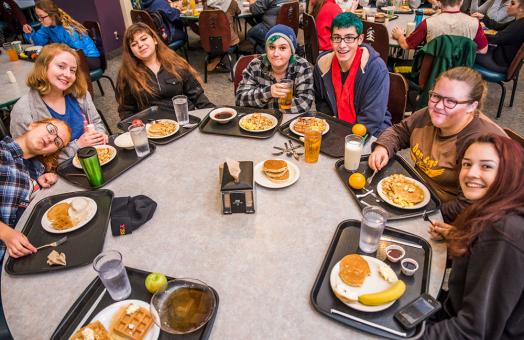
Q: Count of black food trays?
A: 8